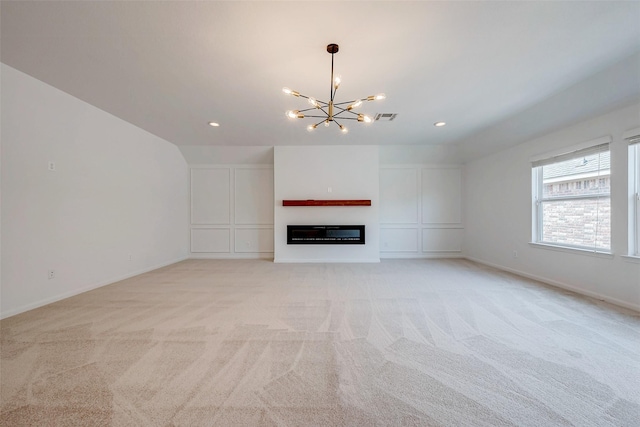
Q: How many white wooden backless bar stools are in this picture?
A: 0